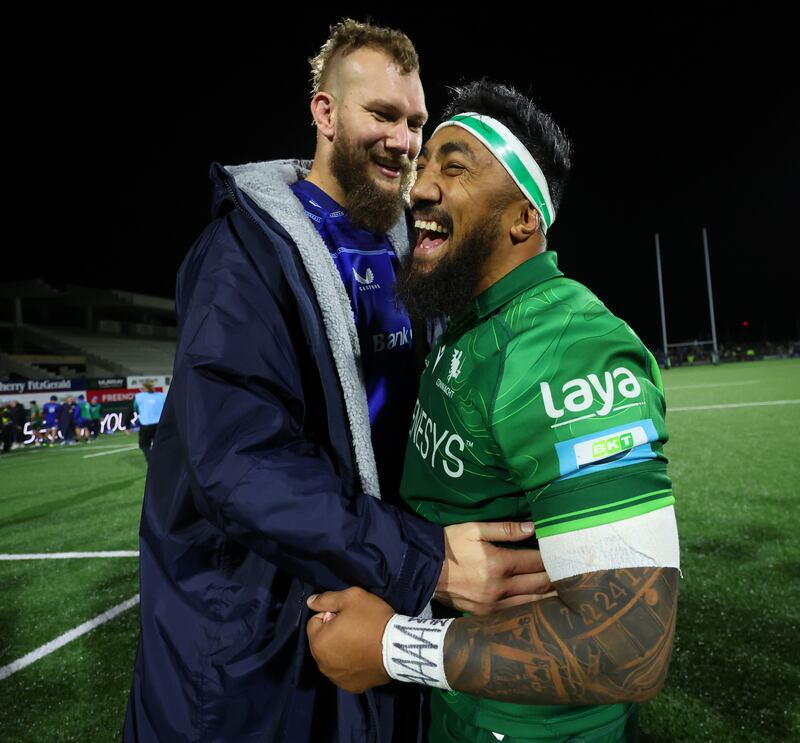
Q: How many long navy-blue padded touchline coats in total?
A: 1